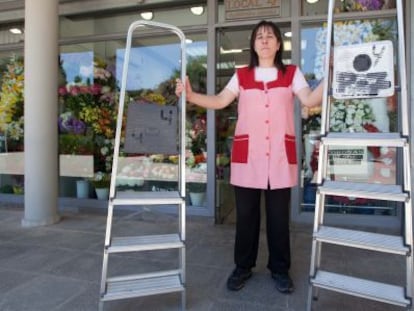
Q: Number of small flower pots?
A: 3